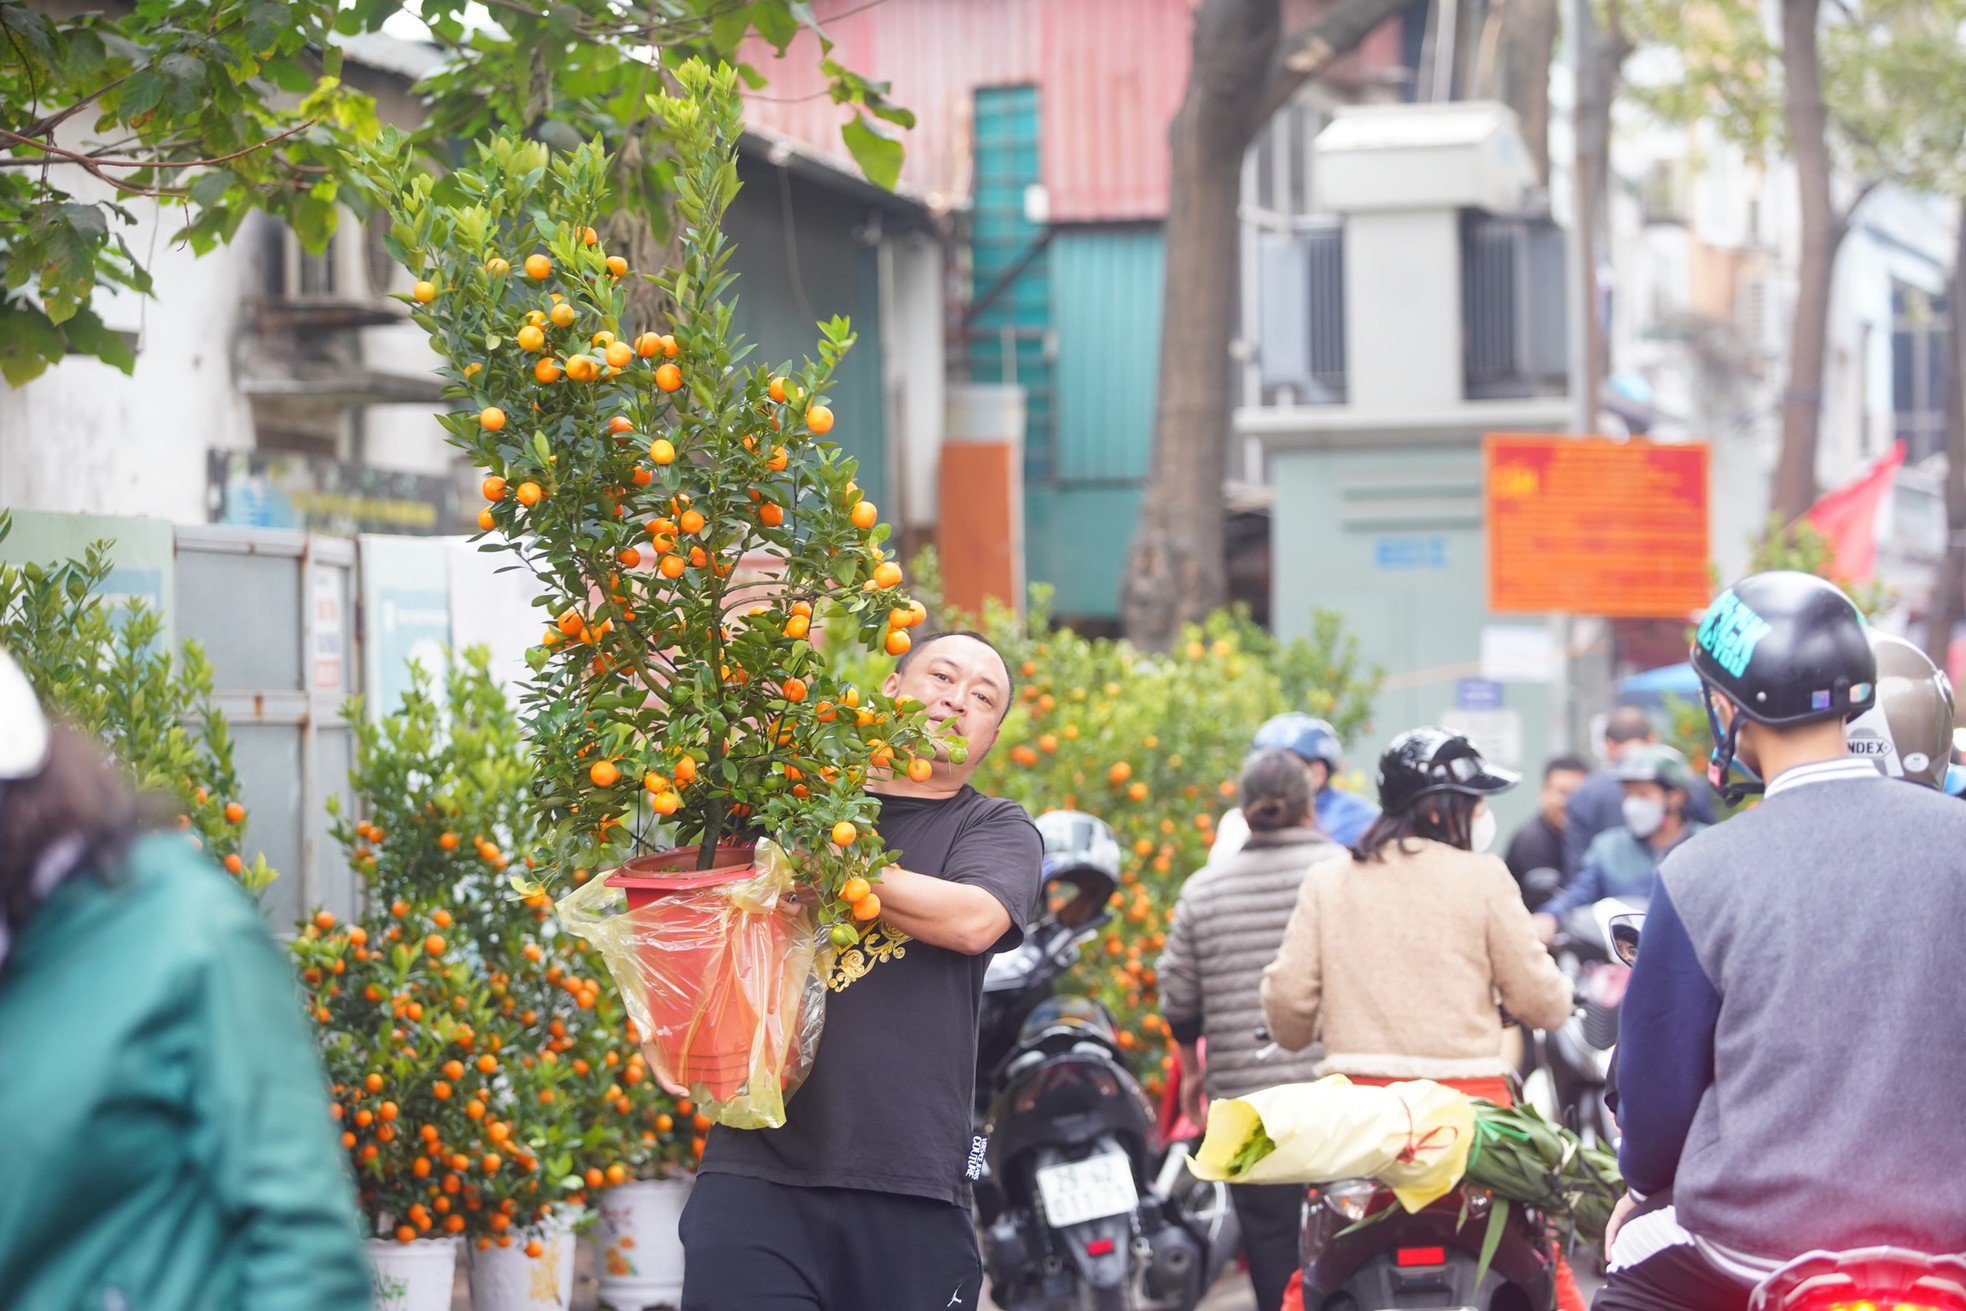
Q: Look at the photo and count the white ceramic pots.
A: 3